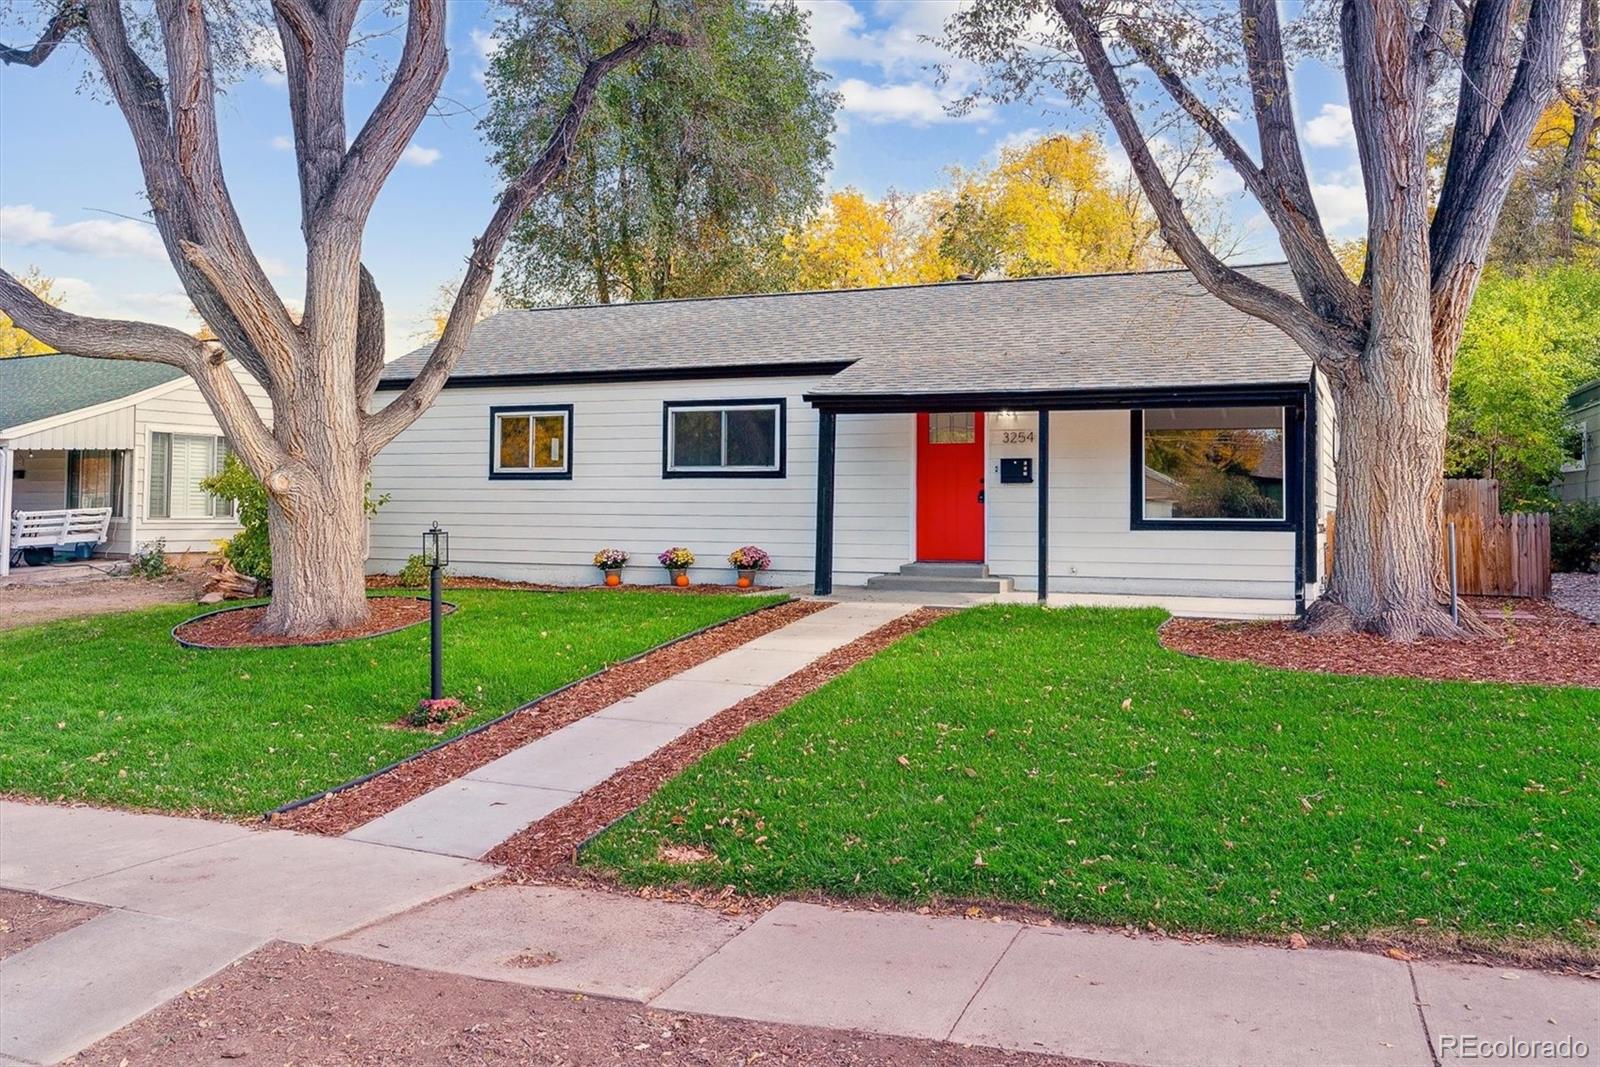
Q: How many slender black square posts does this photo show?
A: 3